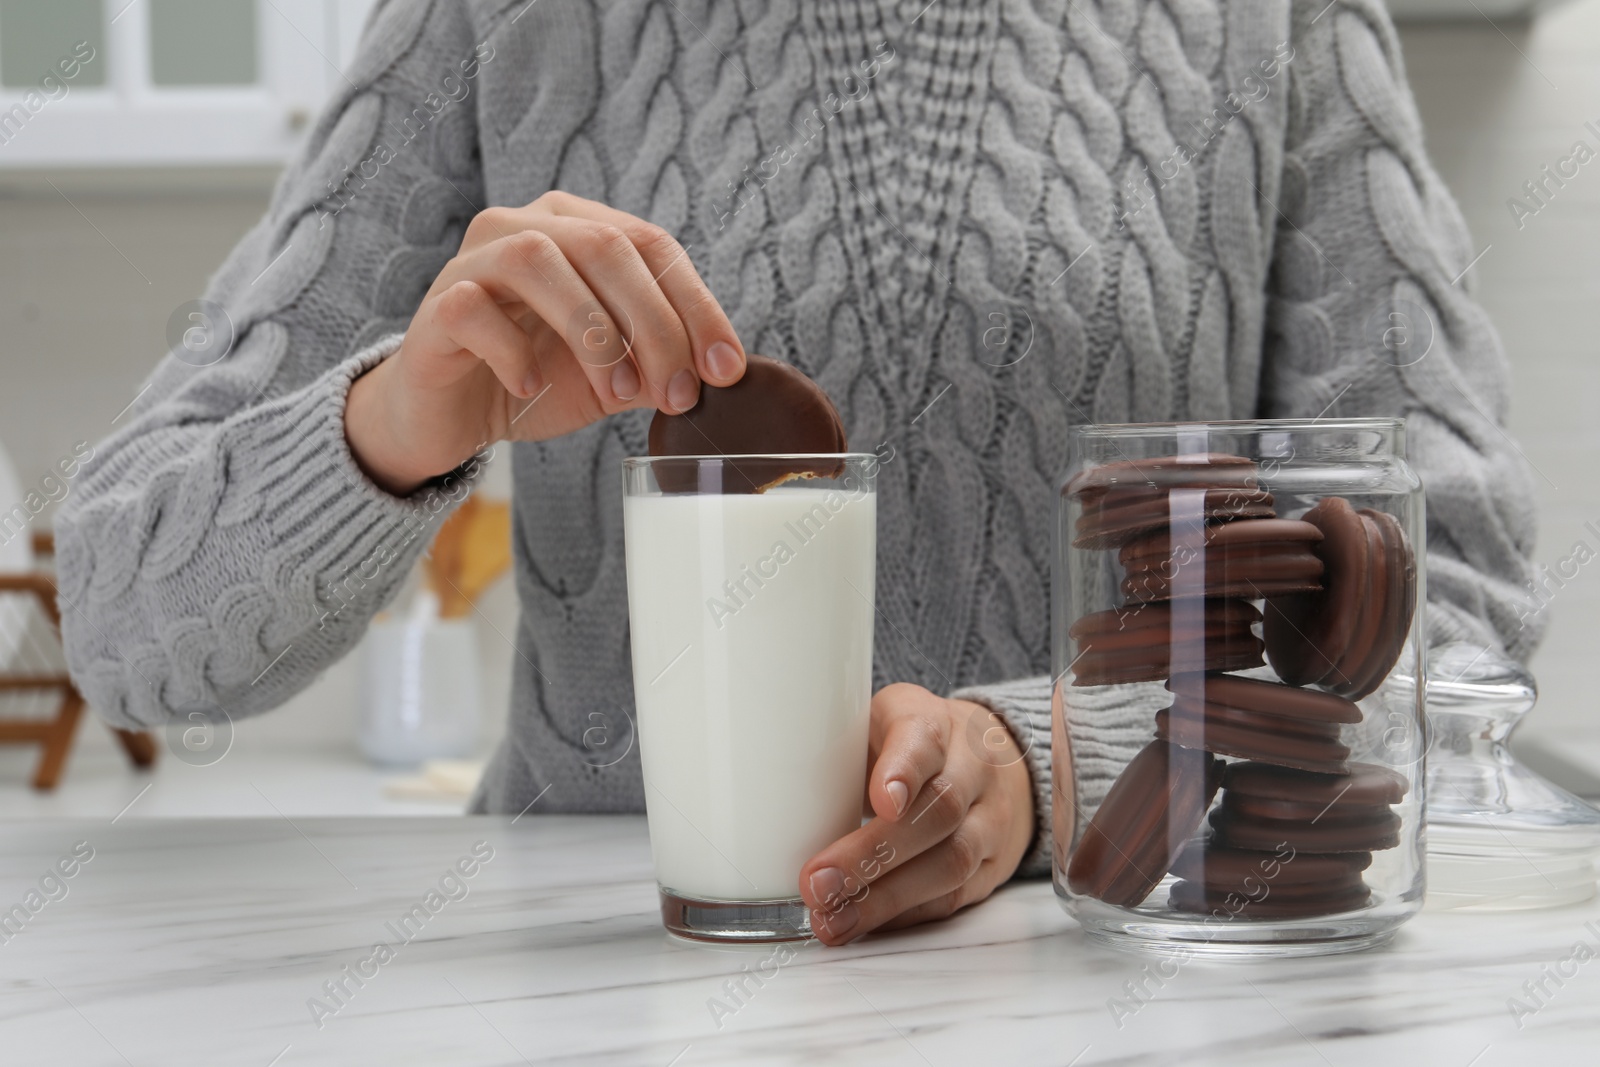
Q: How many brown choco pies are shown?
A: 9